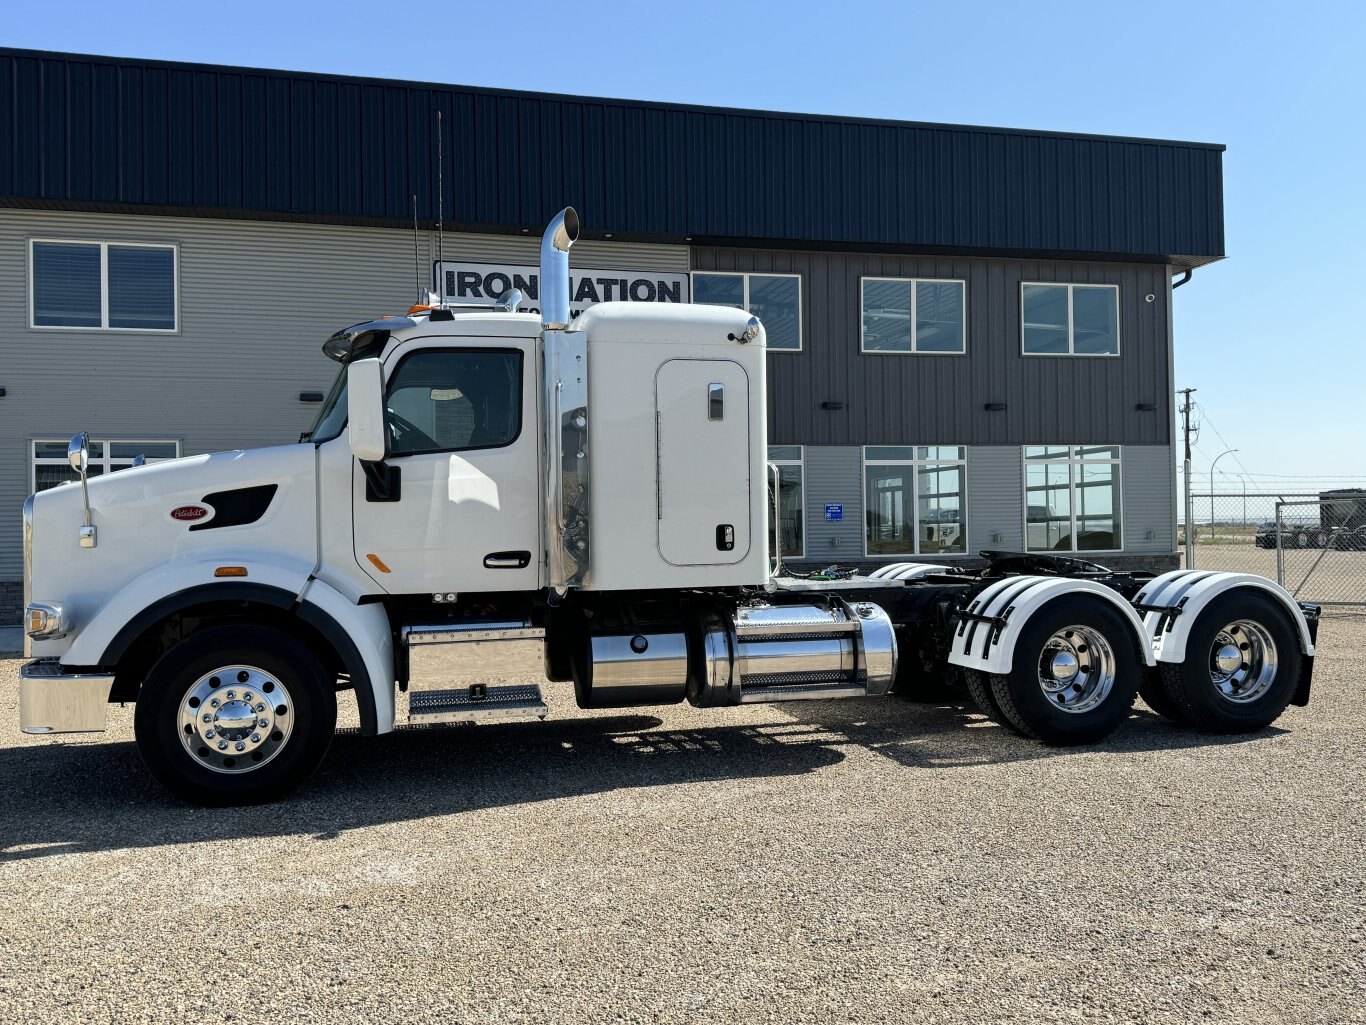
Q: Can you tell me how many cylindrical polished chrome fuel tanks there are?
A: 2